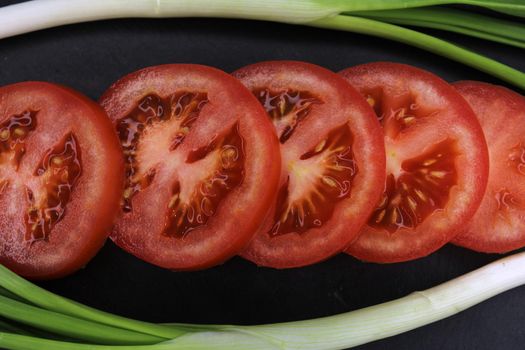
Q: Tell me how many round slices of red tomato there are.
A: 5